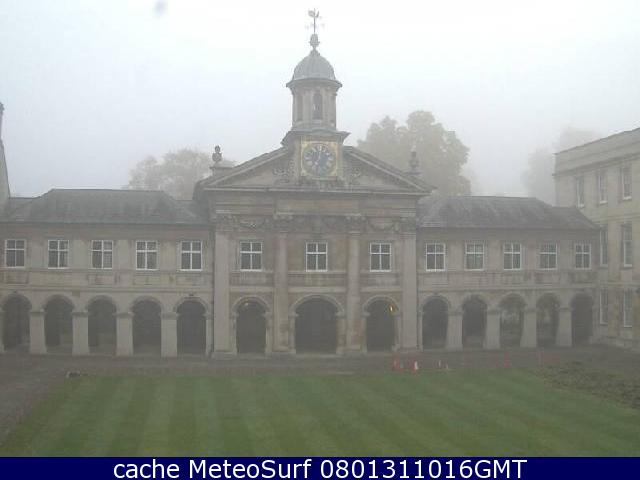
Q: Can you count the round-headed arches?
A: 13